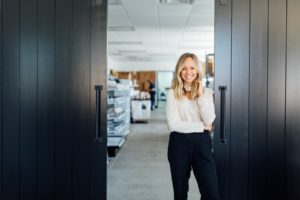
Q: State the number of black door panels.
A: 2